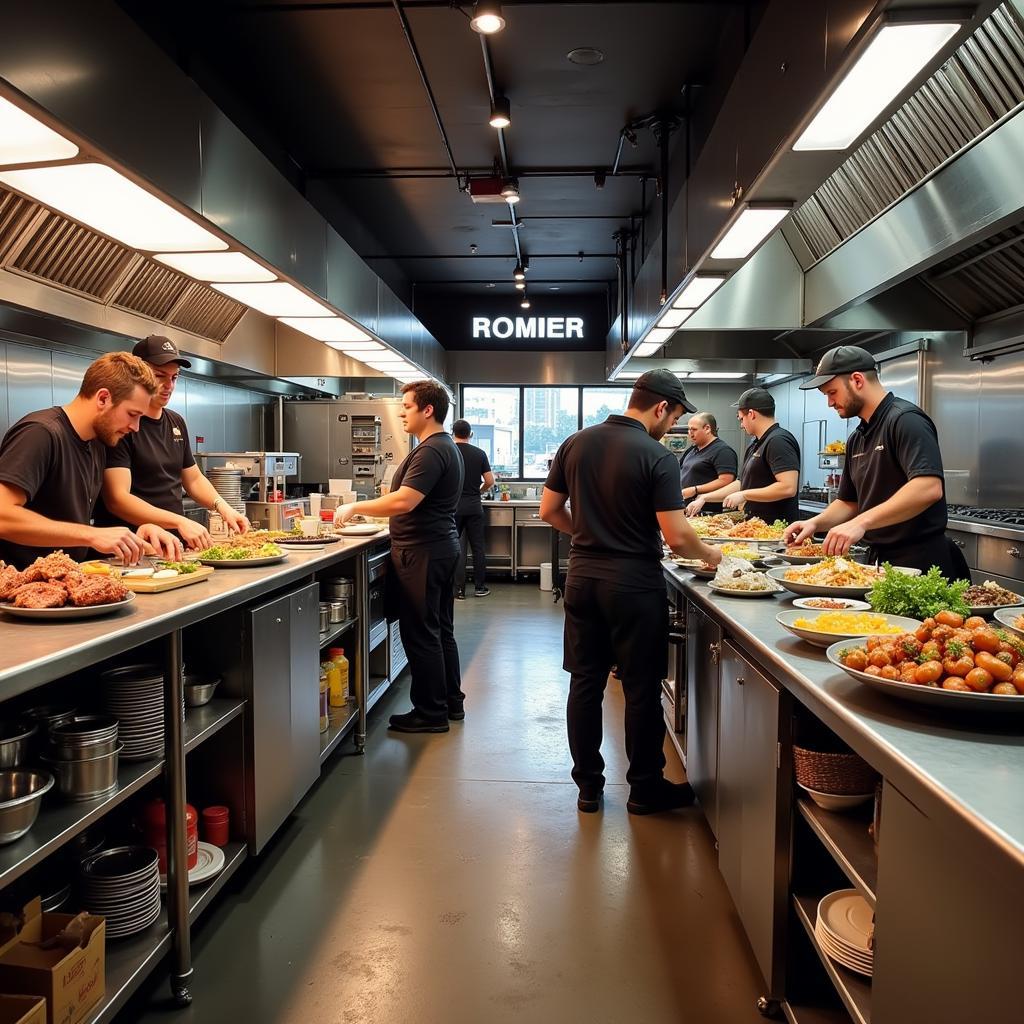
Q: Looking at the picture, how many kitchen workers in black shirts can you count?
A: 8